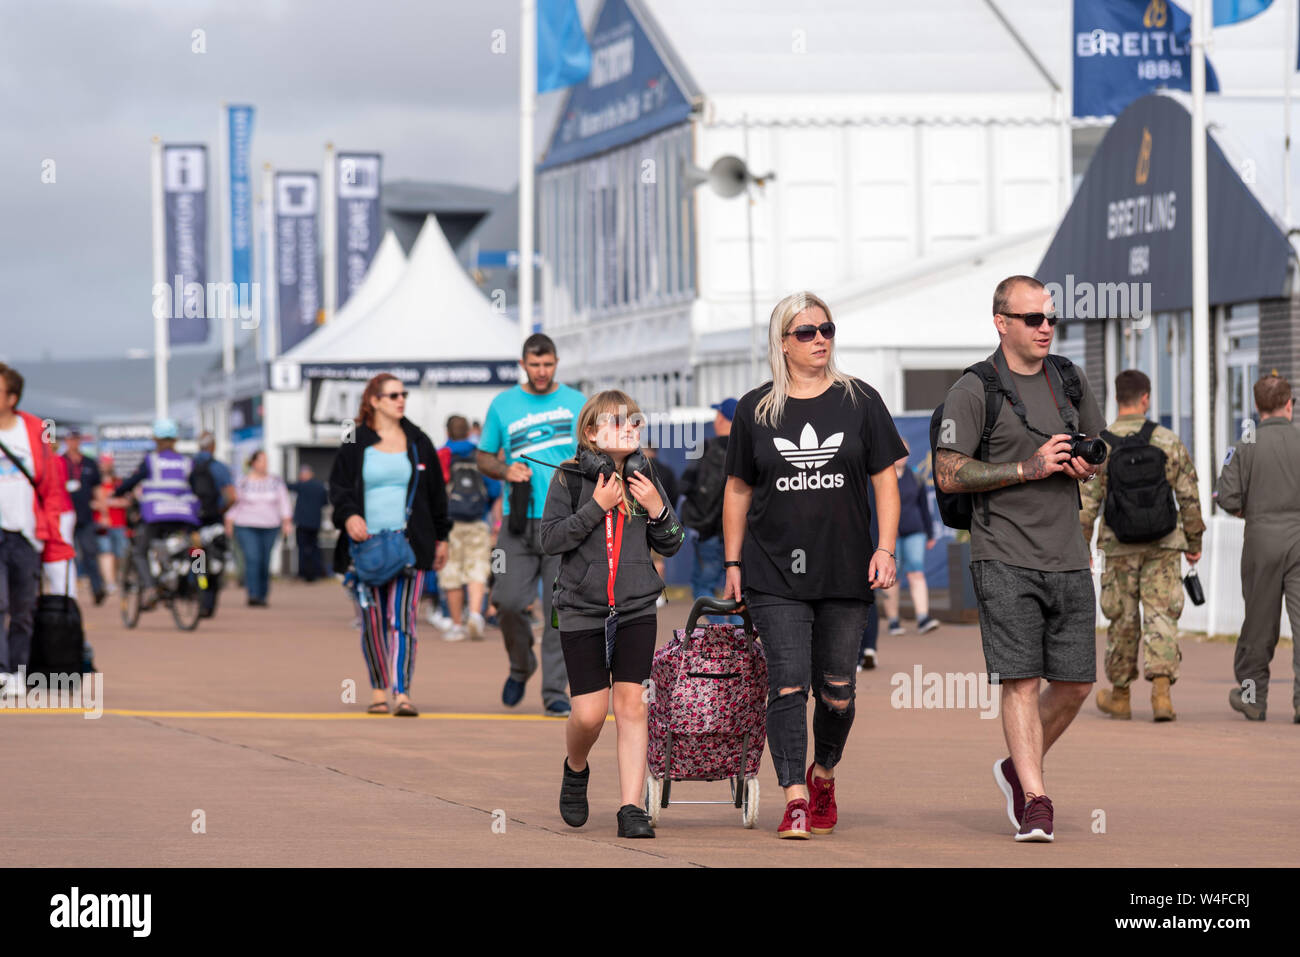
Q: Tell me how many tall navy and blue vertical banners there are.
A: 4